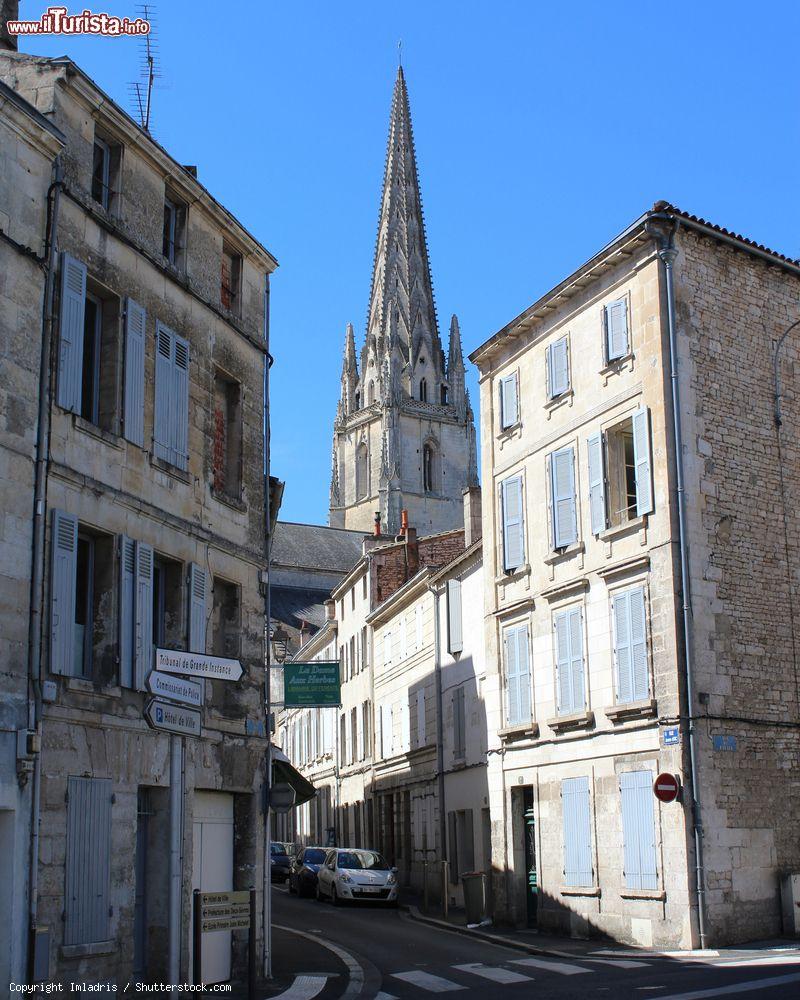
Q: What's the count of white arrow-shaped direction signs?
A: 3